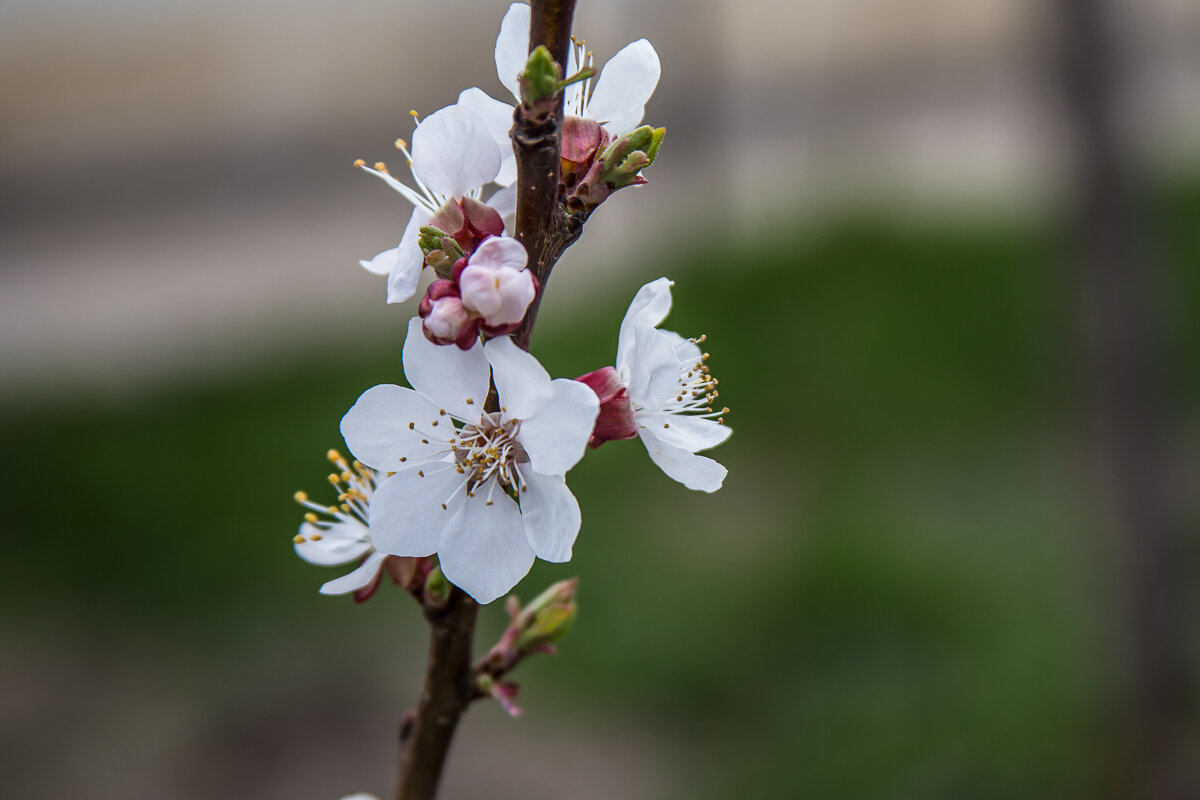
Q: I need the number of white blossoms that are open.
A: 5